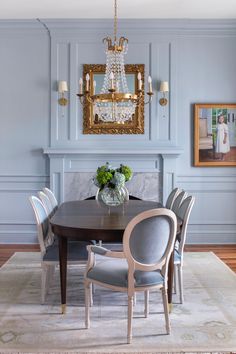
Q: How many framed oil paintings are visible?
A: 1